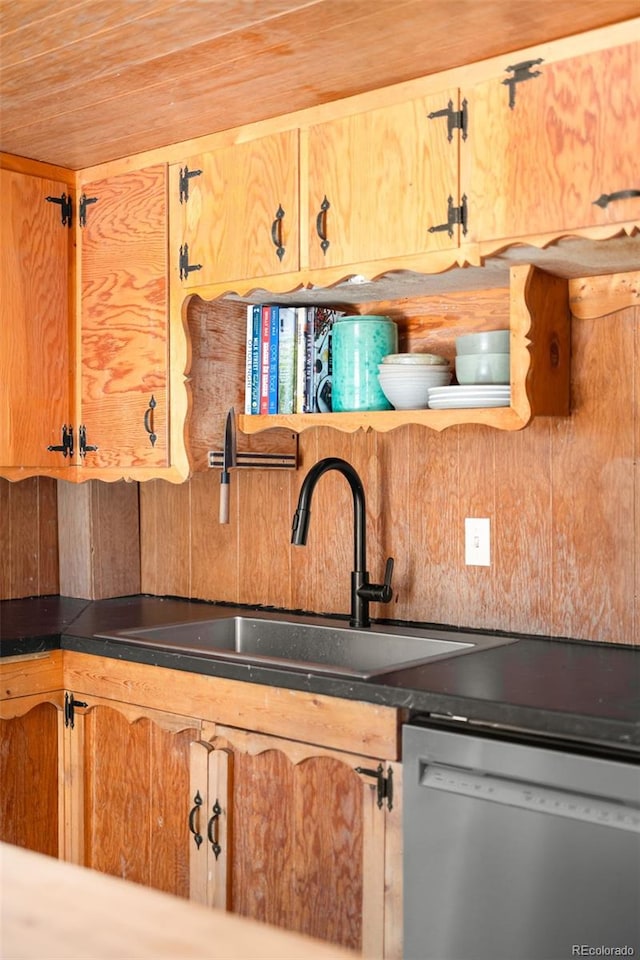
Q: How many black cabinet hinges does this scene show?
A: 11